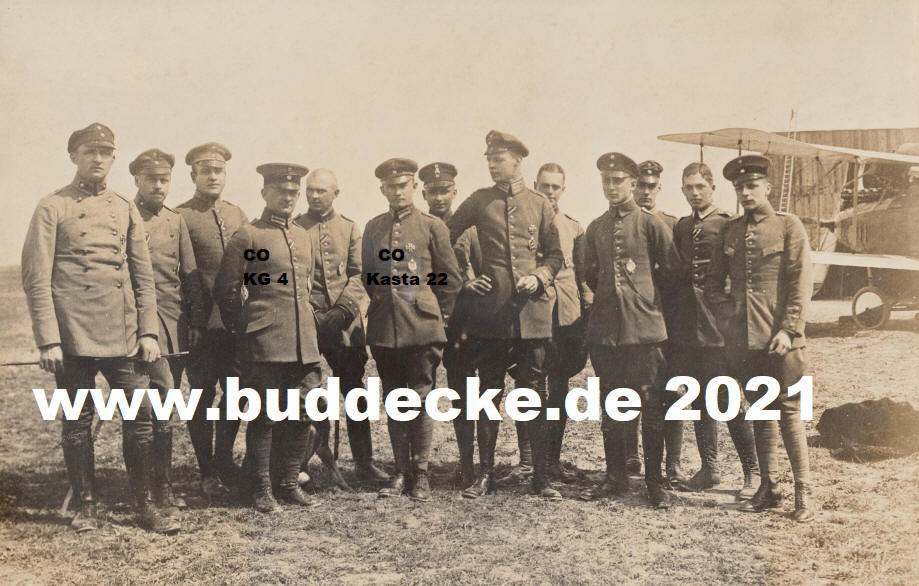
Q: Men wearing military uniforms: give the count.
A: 13